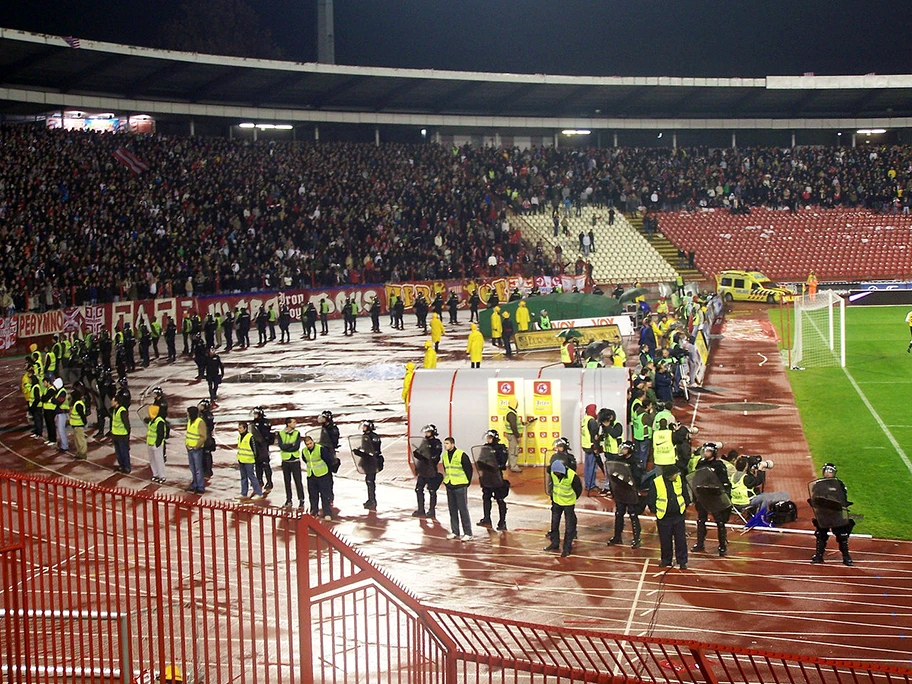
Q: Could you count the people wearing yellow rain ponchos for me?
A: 6